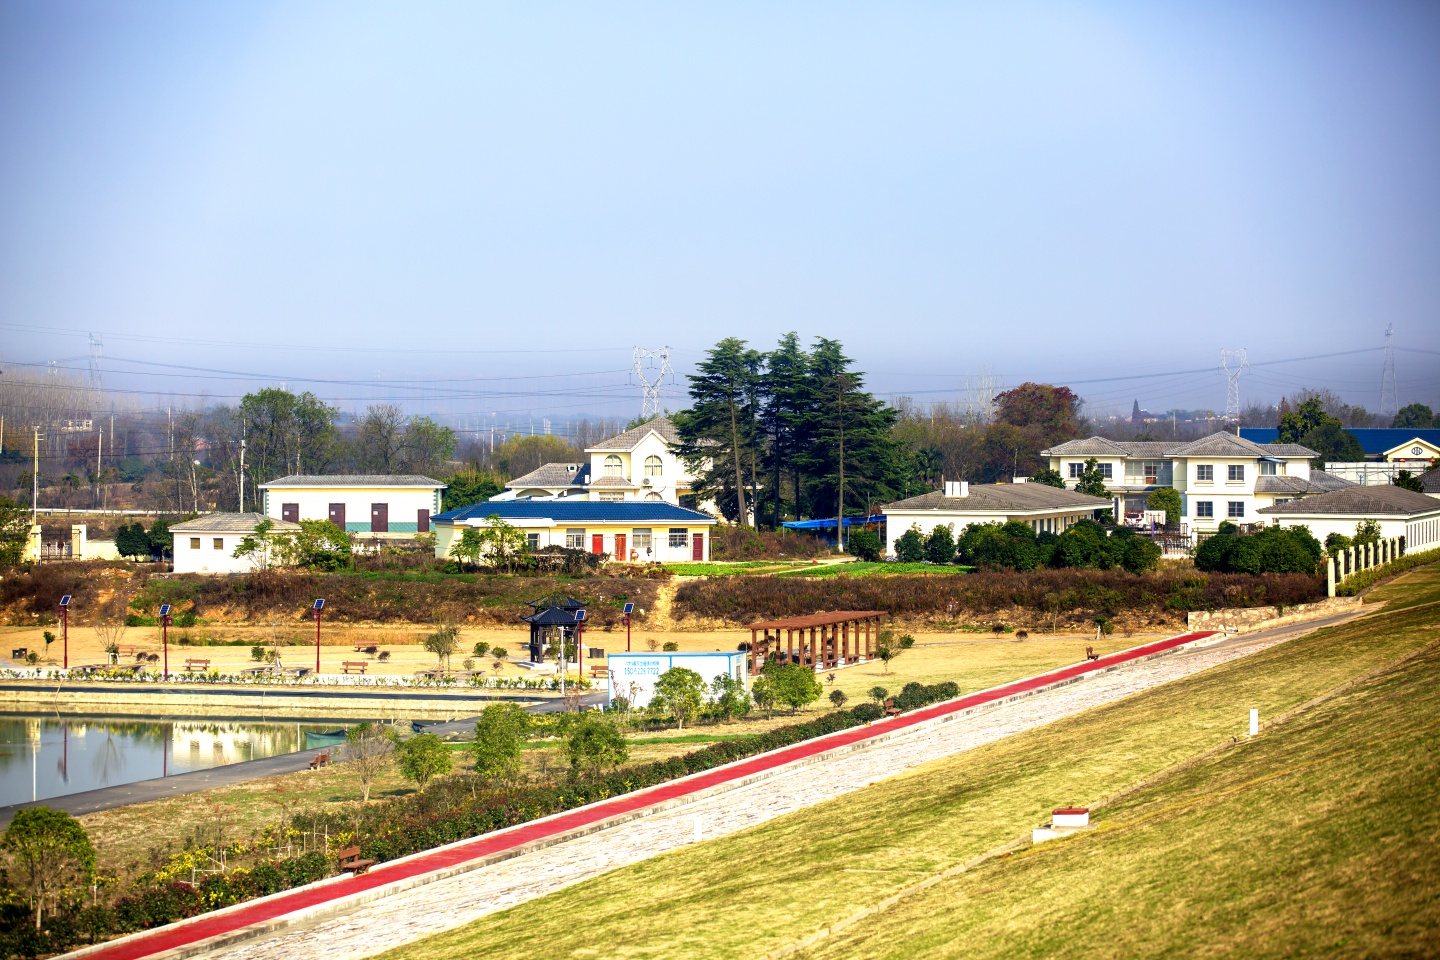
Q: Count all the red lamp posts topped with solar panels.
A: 5